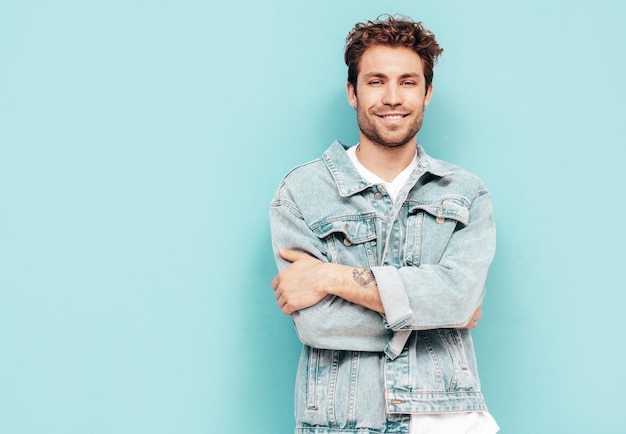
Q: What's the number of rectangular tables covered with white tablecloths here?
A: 0